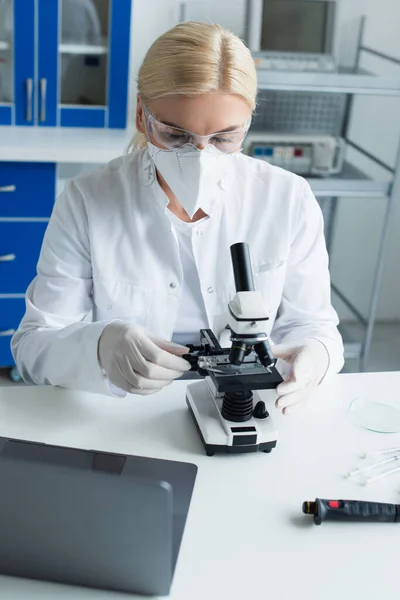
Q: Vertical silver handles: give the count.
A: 2